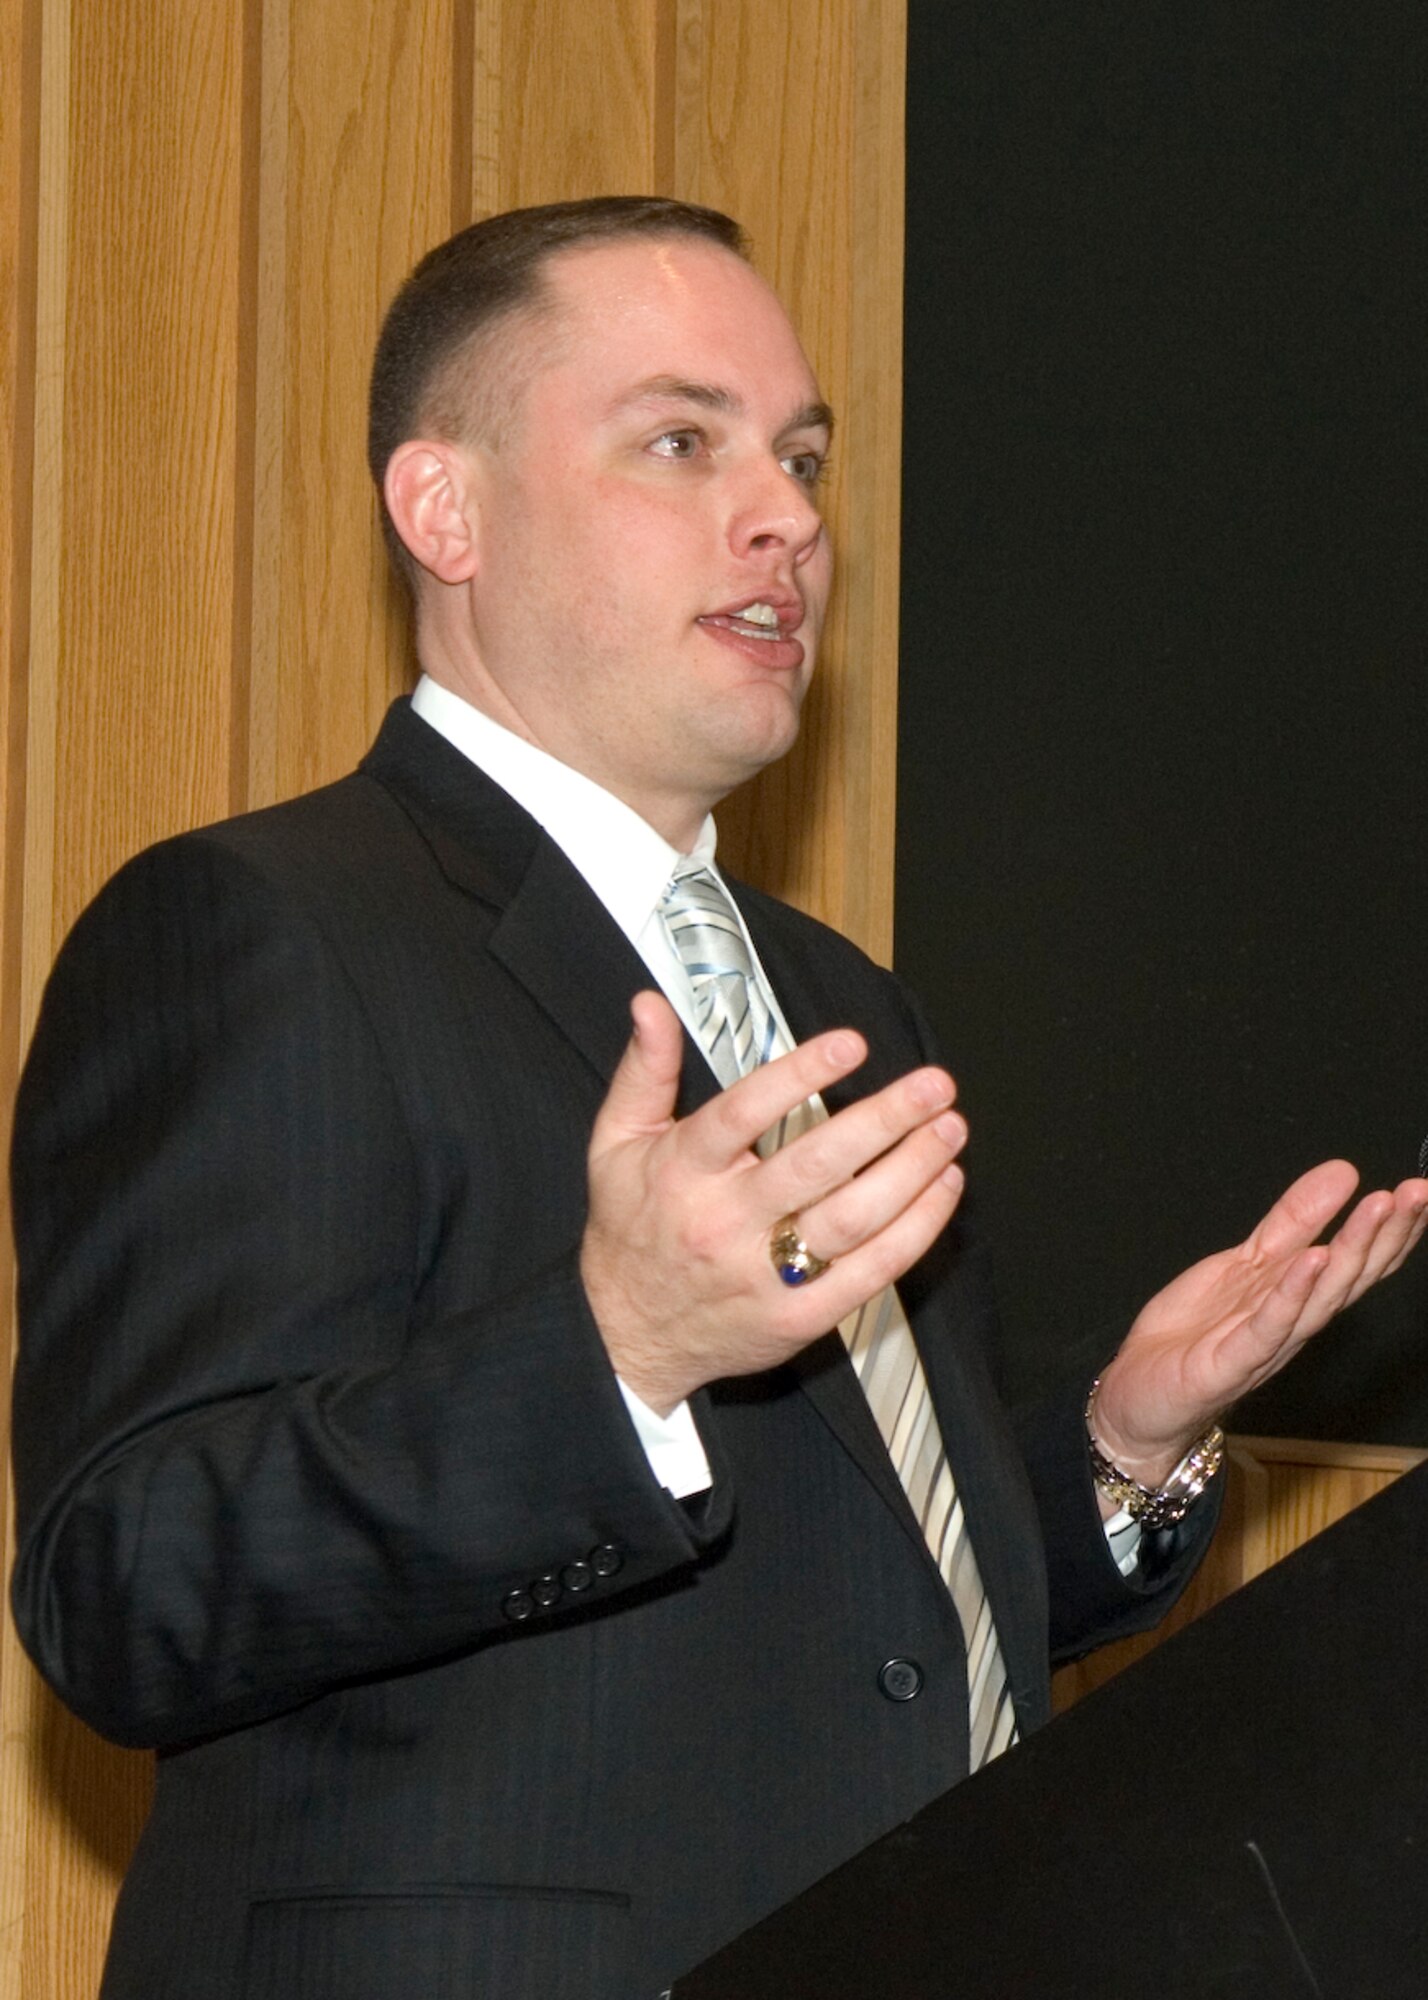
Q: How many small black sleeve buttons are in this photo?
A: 4